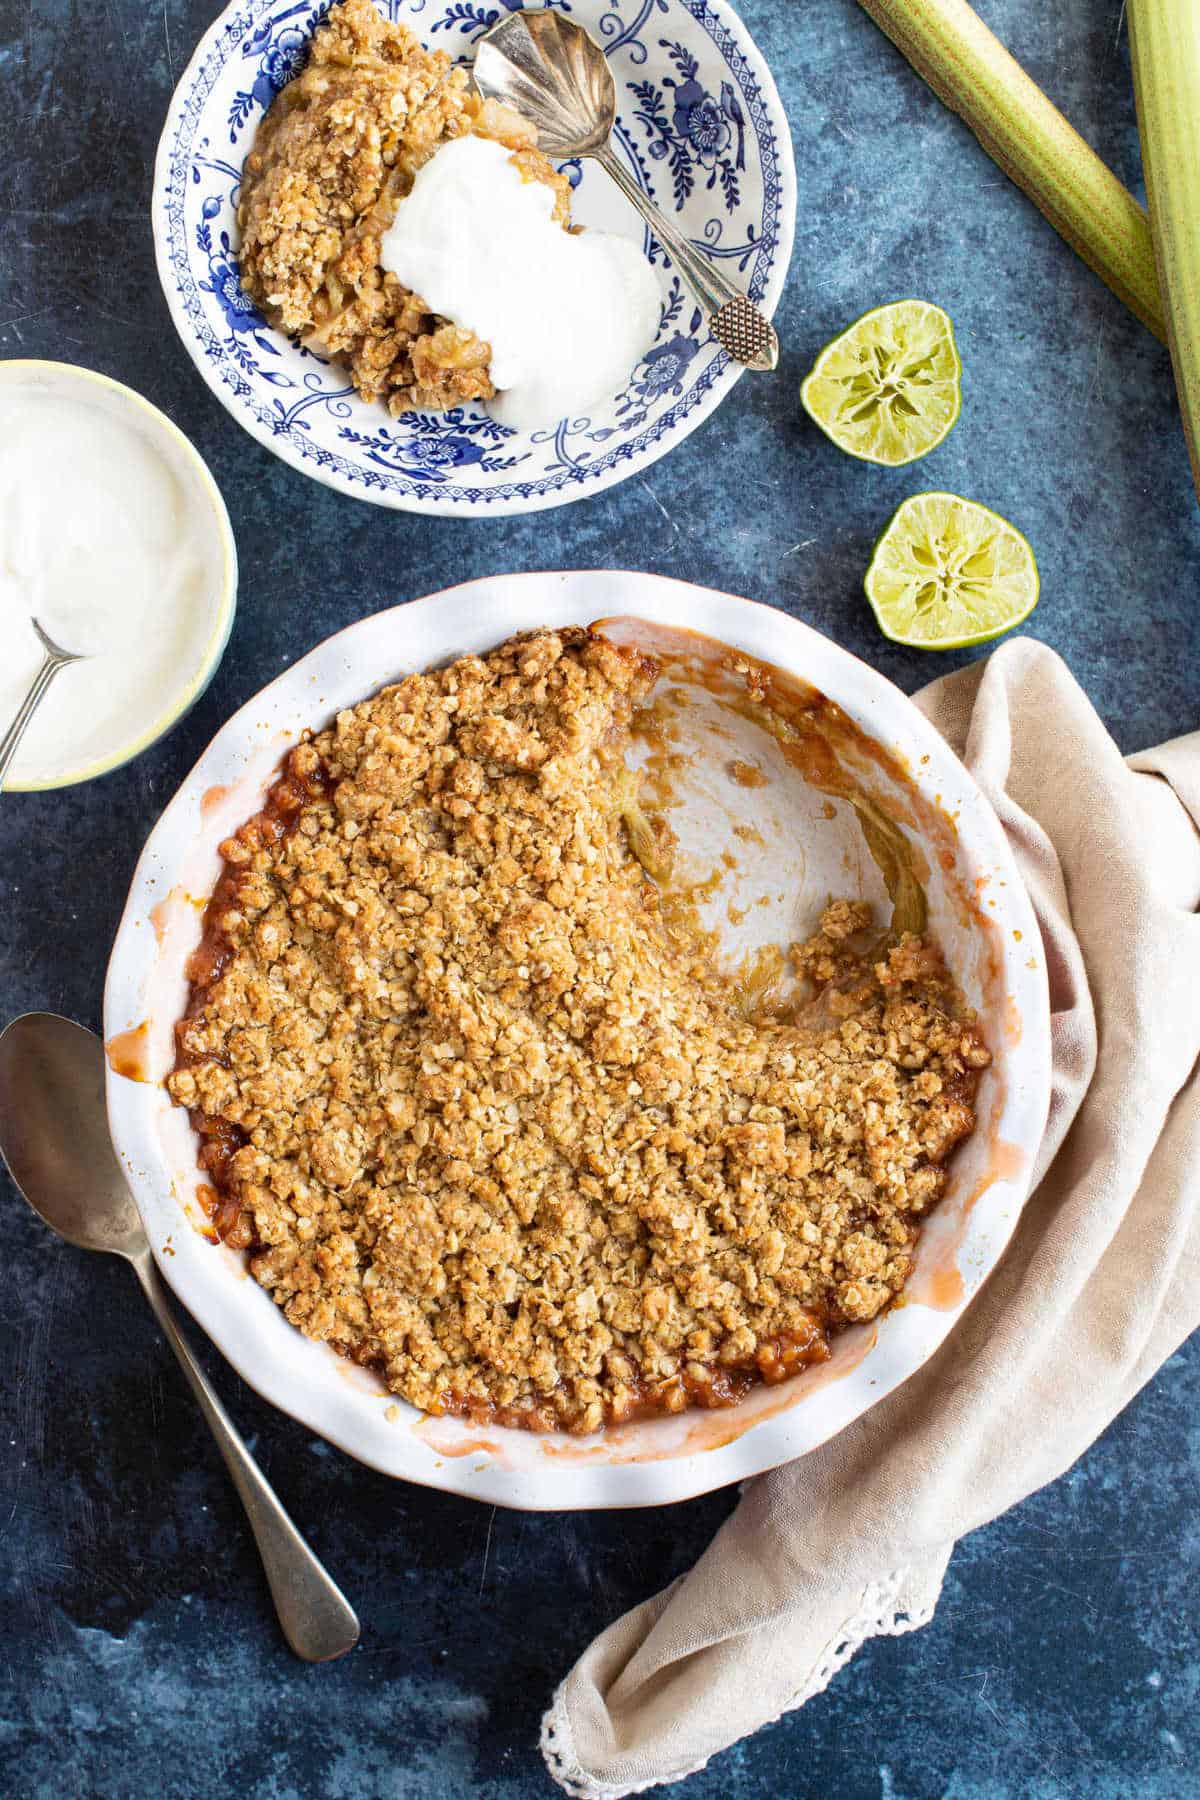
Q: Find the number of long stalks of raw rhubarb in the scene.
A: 2